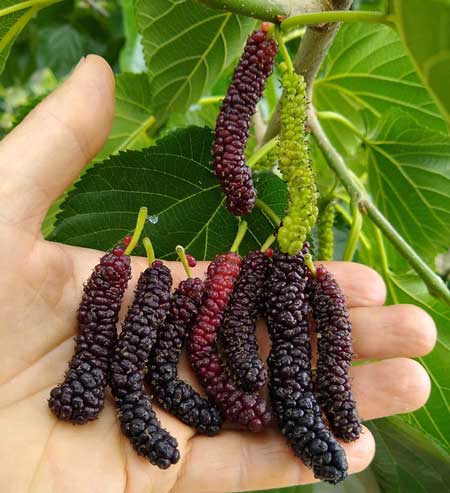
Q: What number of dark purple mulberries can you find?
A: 7